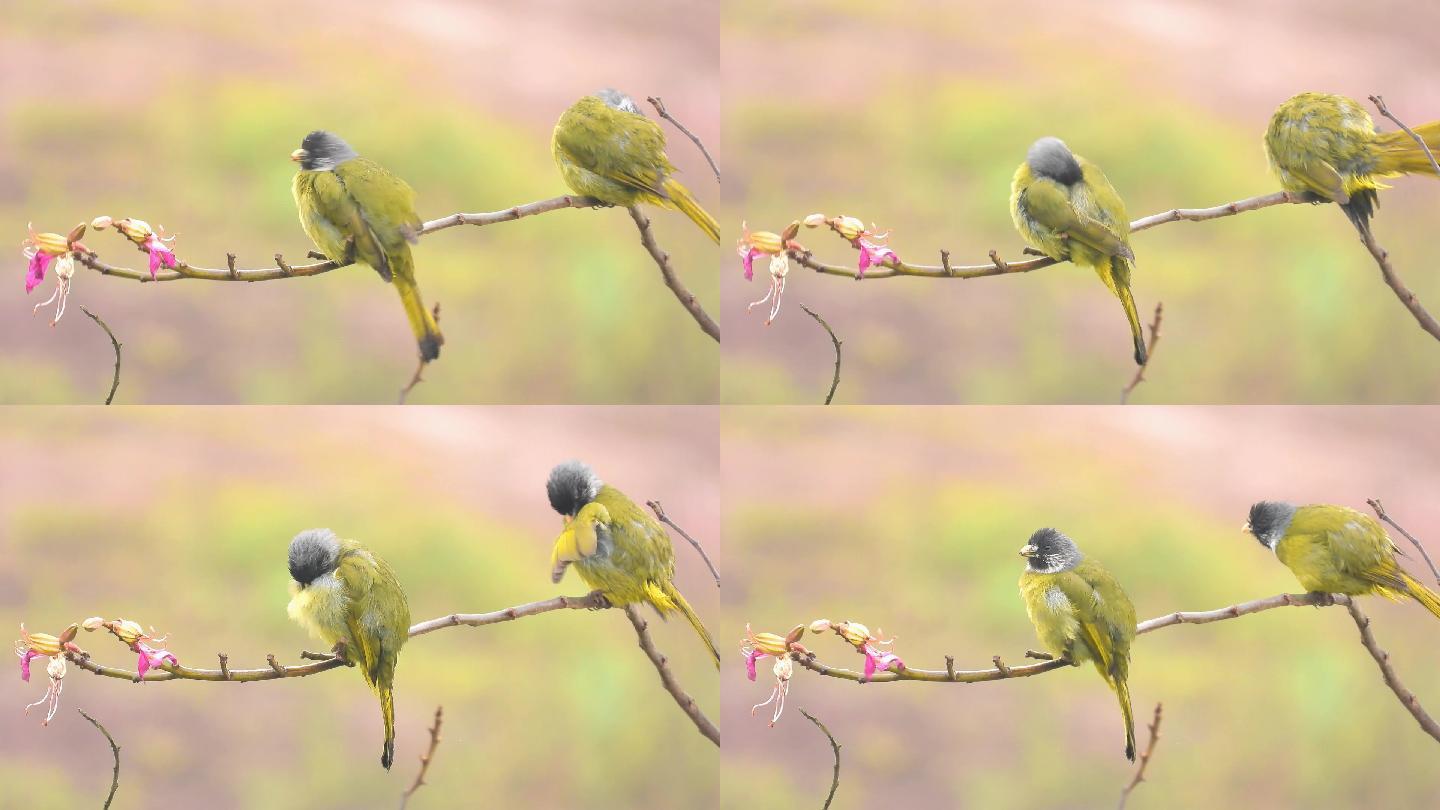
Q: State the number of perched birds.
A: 8